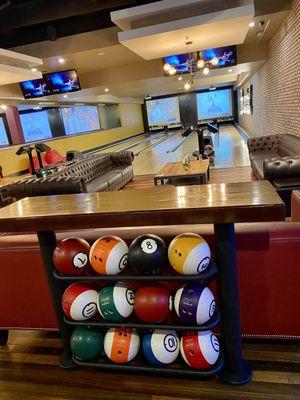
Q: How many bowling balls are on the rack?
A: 12